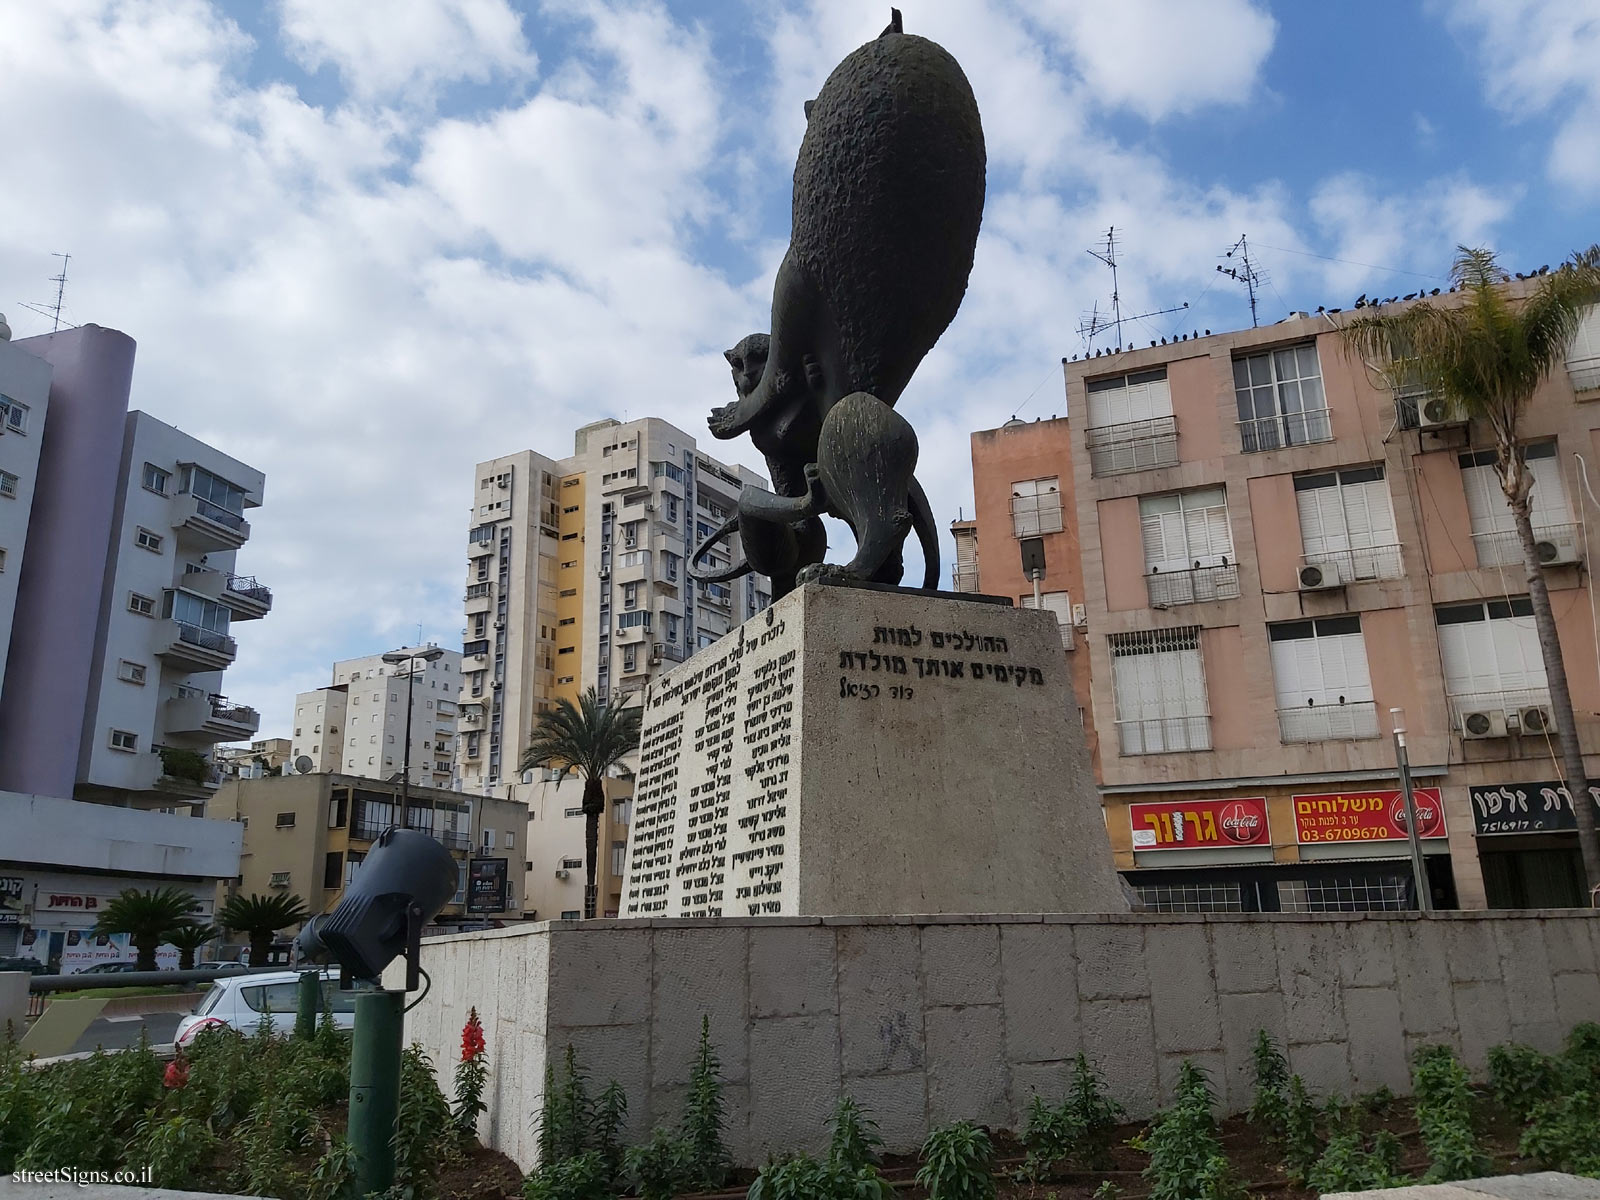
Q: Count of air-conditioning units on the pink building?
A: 5